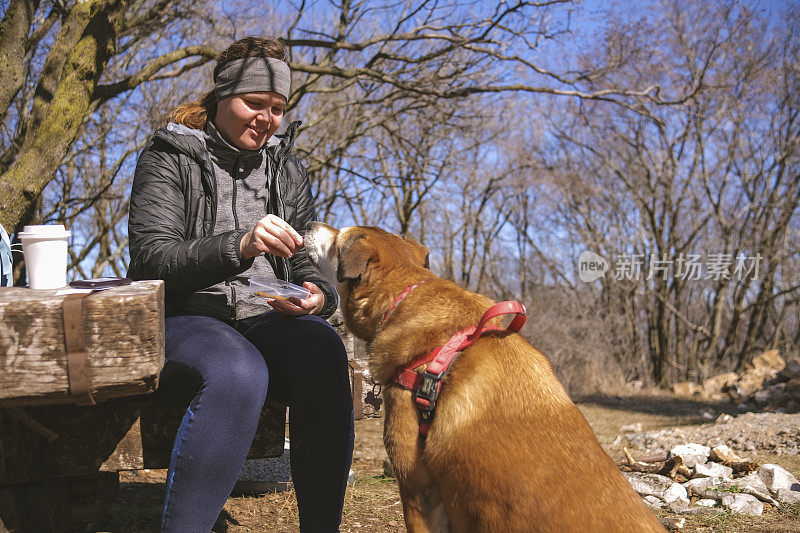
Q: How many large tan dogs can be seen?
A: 1